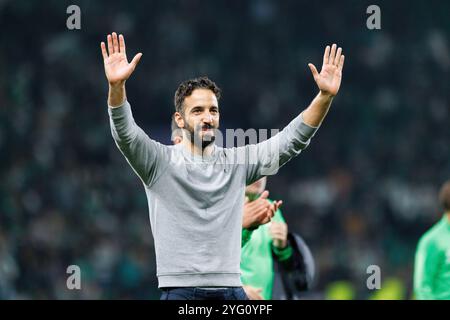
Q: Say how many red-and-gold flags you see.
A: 0